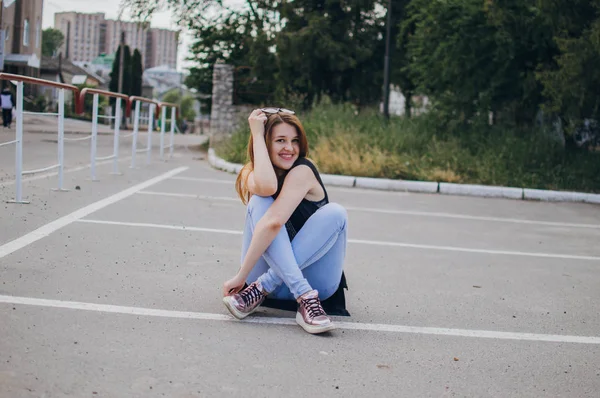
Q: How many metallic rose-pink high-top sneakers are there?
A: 2